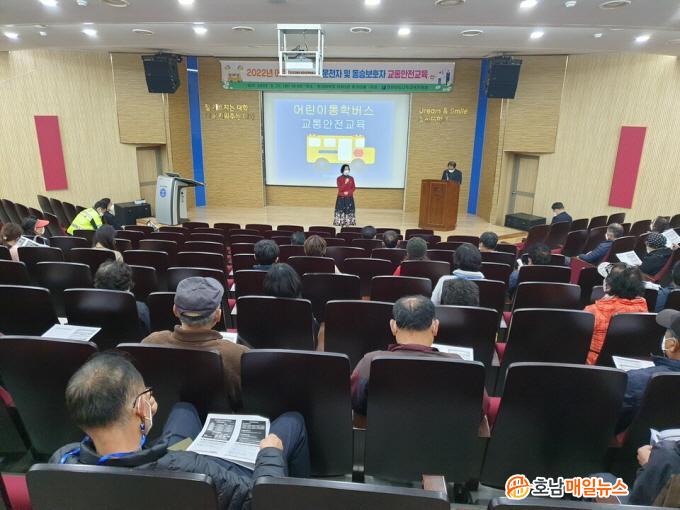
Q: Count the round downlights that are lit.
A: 10